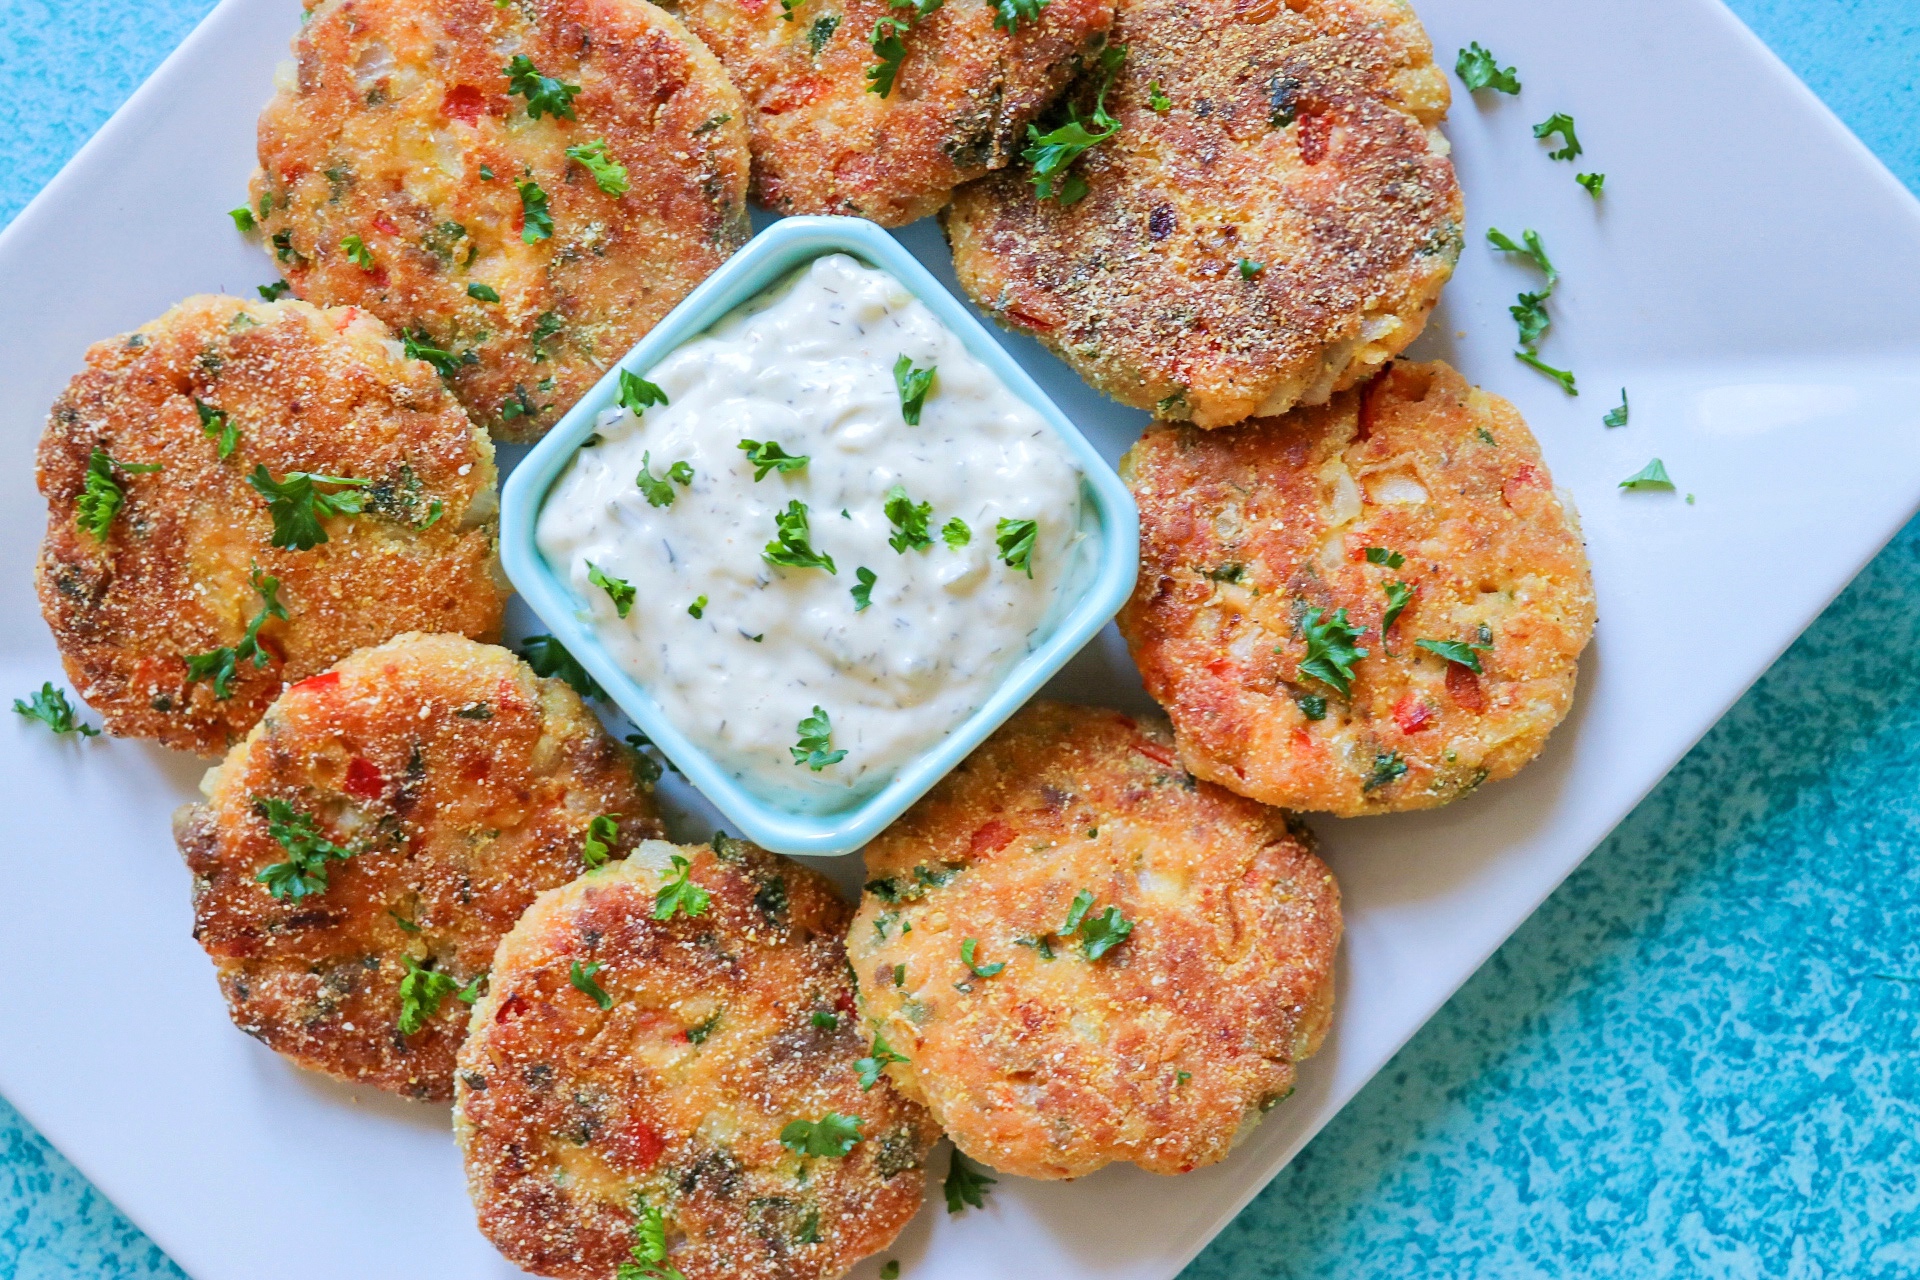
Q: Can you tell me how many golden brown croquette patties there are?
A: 8